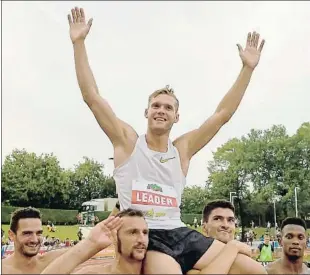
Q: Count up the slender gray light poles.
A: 4